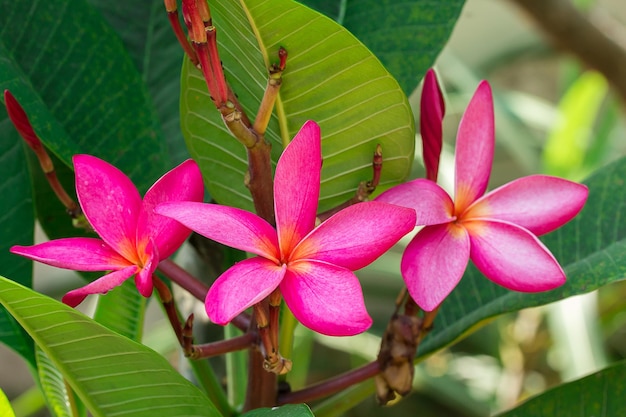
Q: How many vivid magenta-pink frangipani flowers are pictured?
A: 3